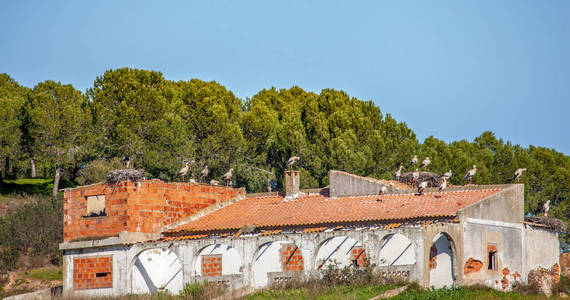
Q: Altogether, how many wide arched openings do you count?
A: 5